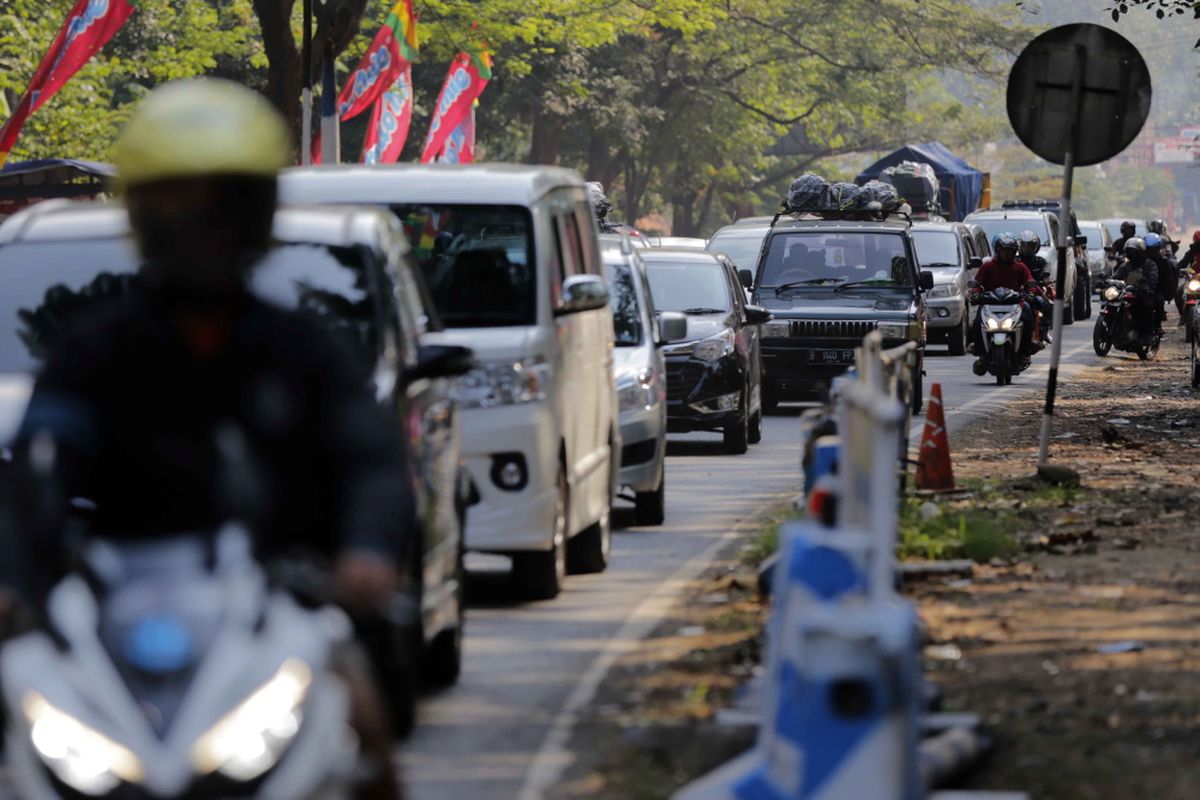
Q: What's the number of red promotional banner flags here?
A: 5